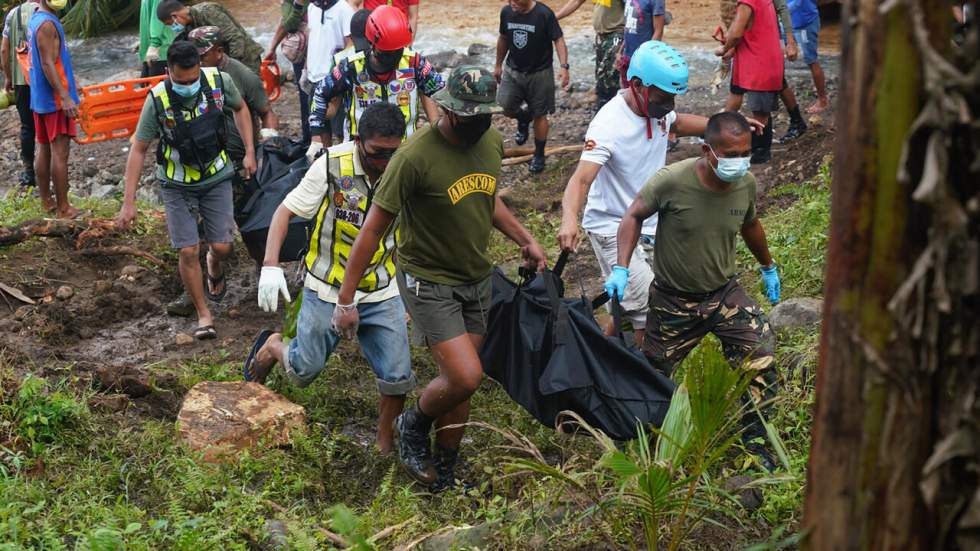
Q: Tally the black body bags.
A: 2